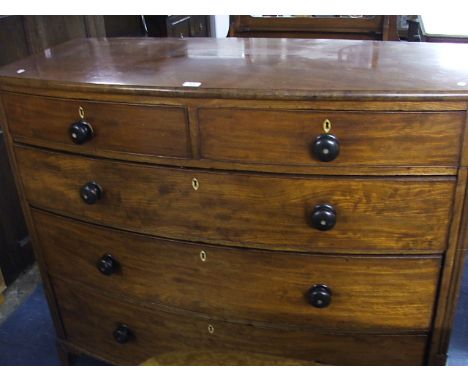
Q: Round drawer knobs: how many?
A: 7